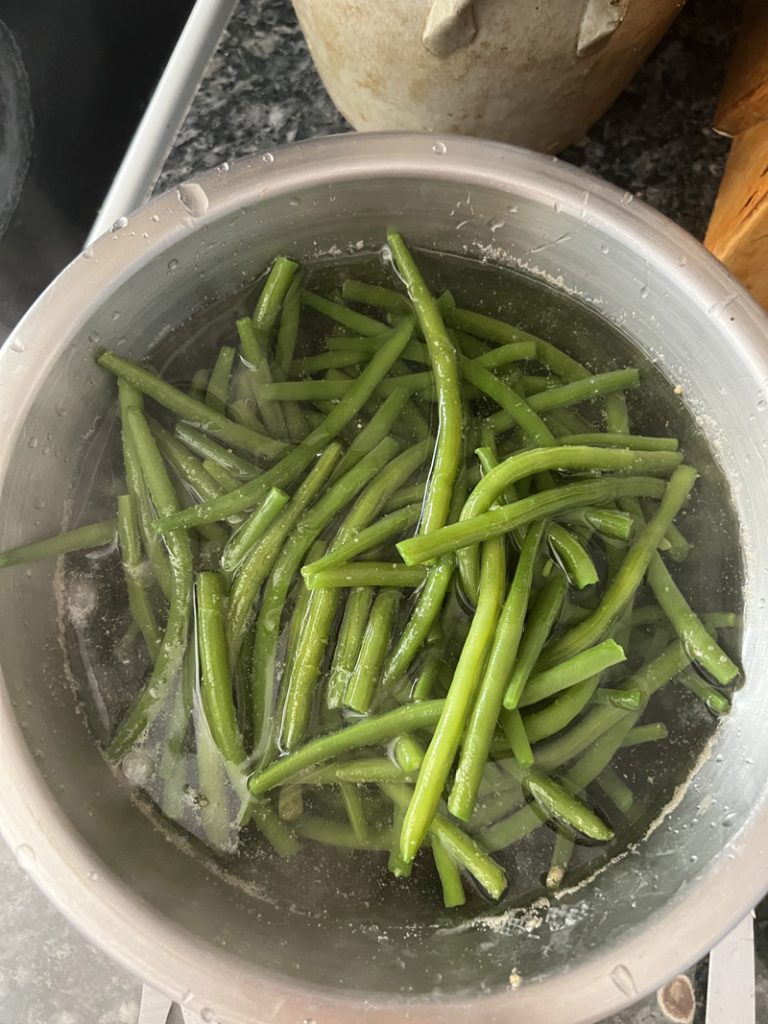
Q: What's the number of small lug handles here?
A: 2